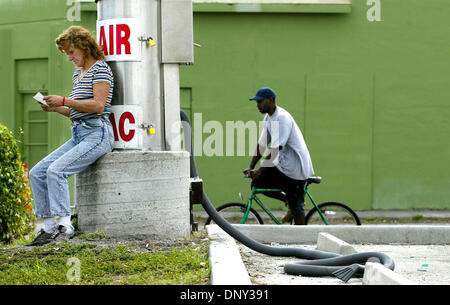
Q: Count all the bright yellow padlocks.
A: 2